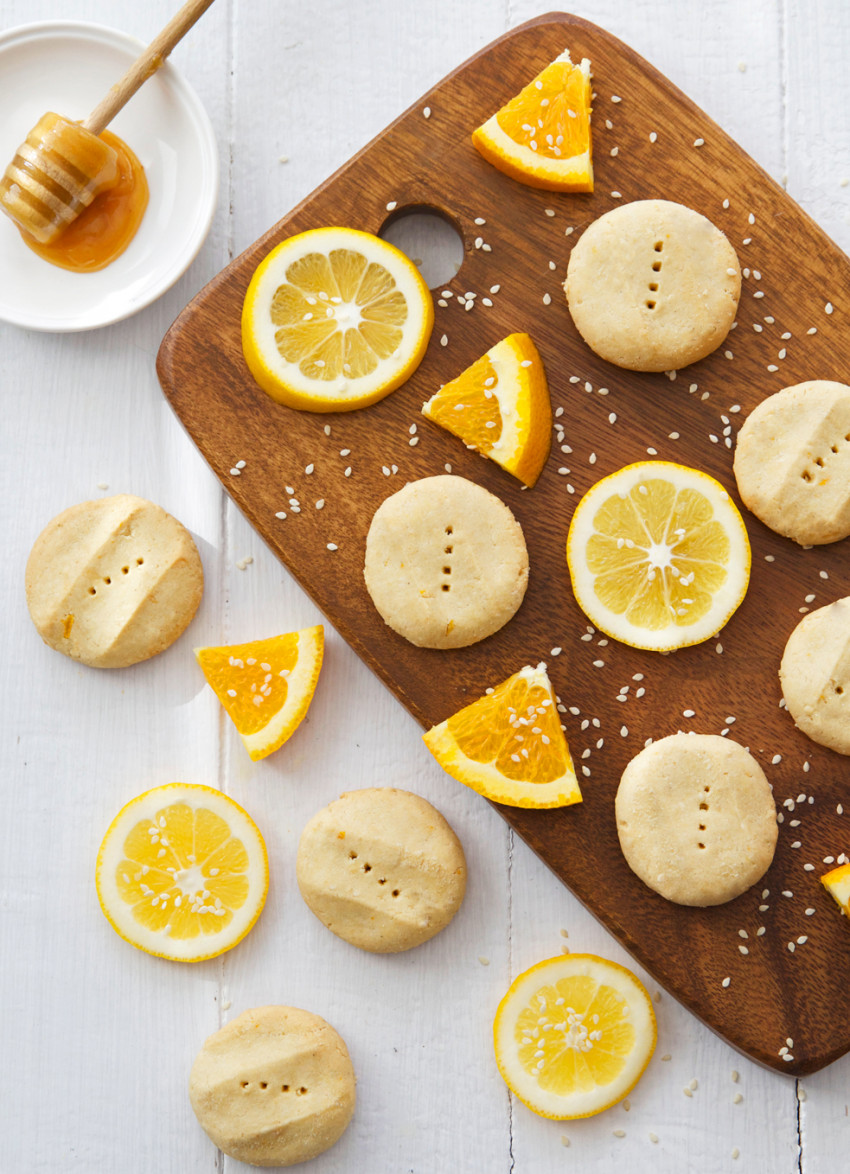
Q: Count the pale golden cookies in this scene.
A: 8